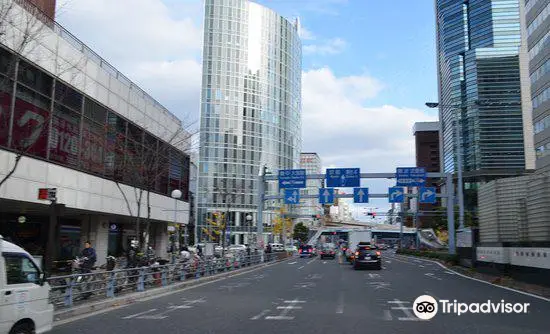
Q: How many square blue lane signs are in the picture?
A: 5